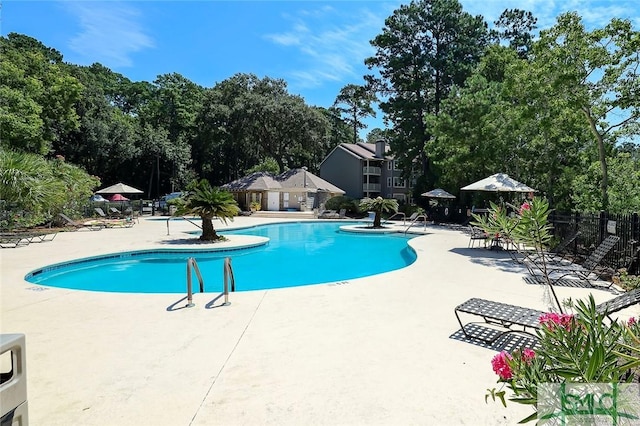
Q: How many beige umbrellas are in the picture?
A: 3